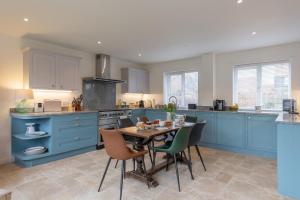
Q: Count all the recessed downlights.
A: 5